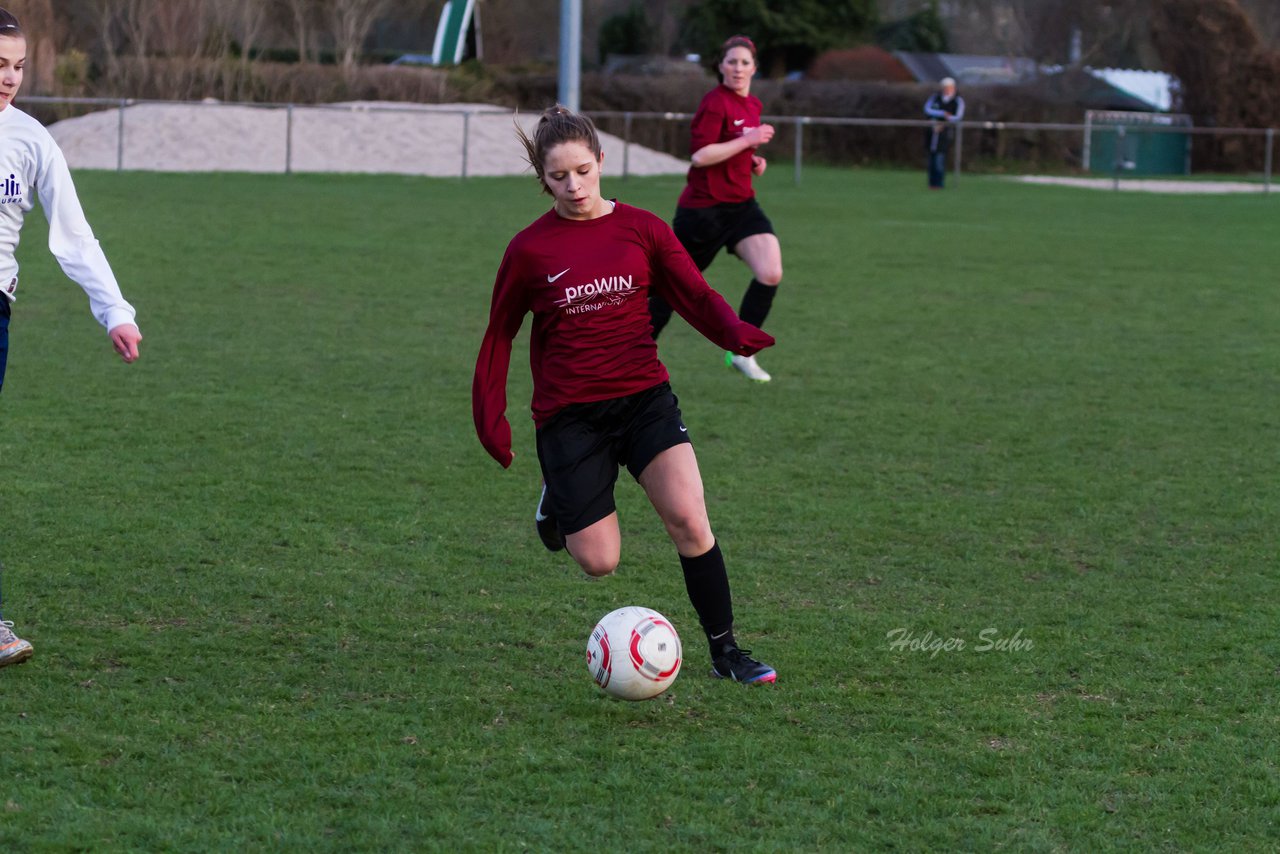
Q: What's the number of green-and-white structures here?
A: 2